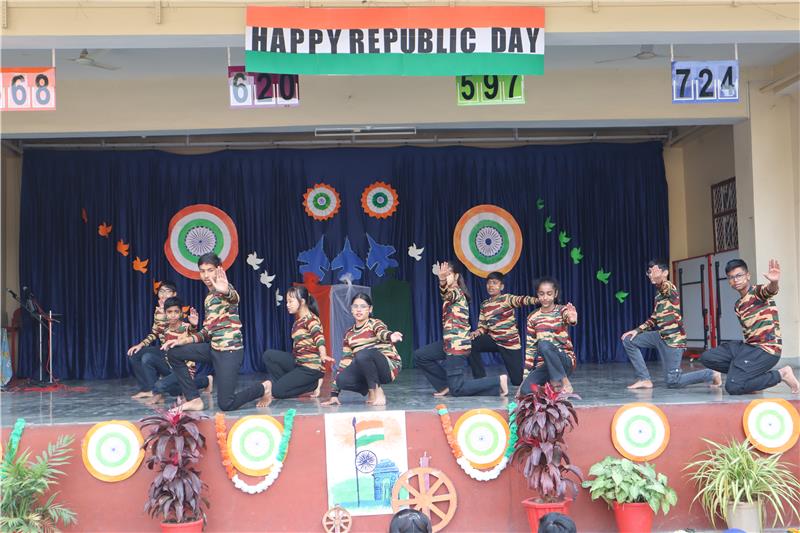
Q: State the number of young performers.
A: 10